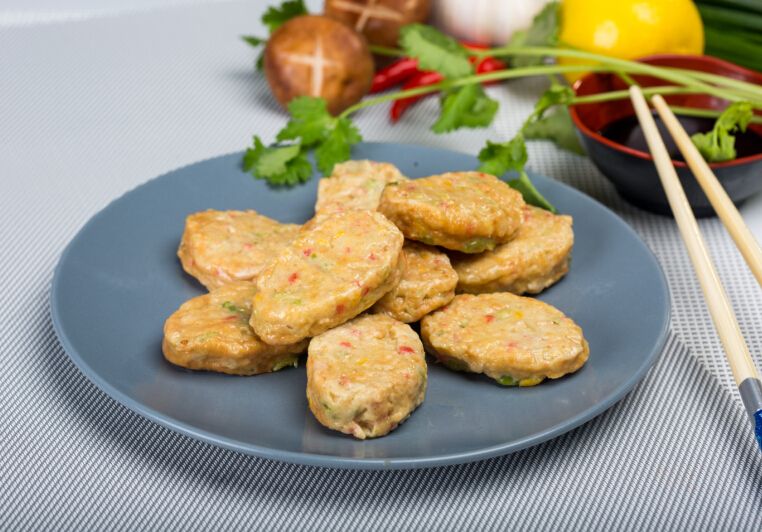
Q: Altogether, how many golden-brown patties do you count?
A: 9